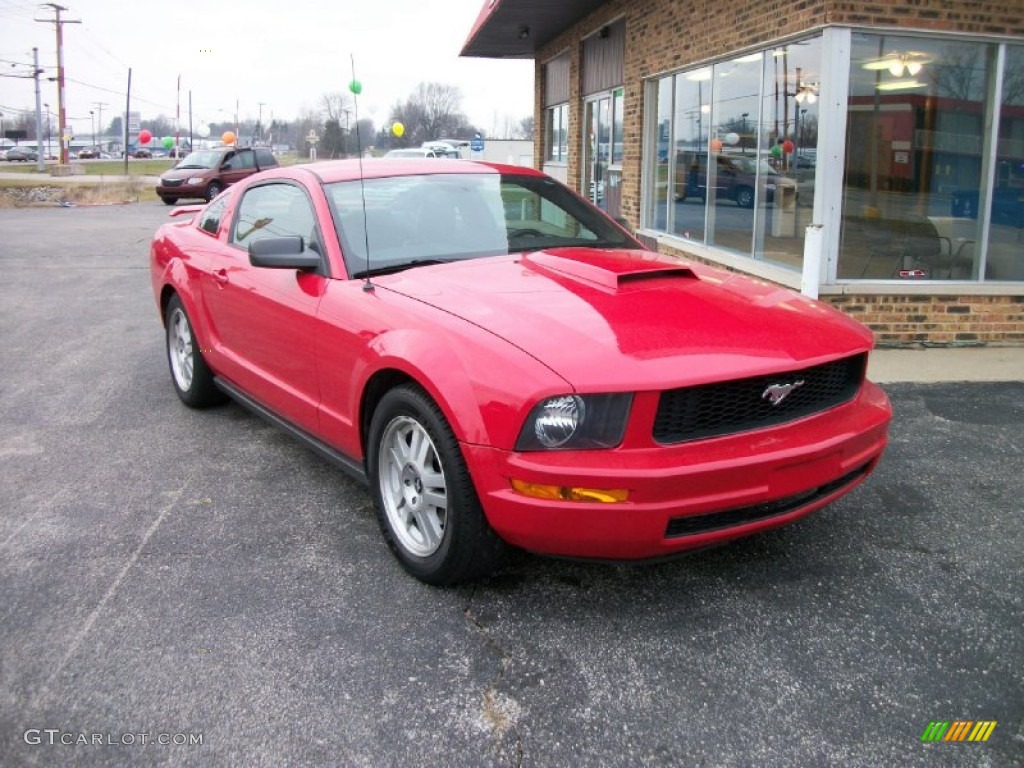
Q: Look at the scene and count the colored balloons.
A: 5